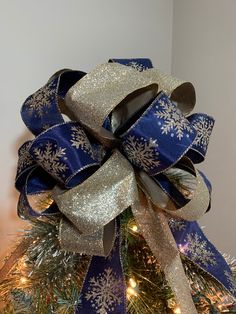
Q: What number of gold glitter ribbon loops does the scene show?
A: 5